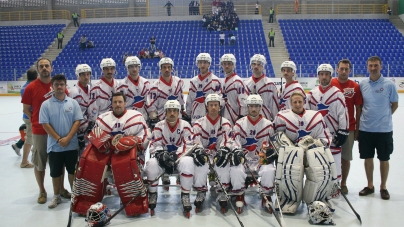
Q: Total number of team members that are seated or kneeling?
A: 5